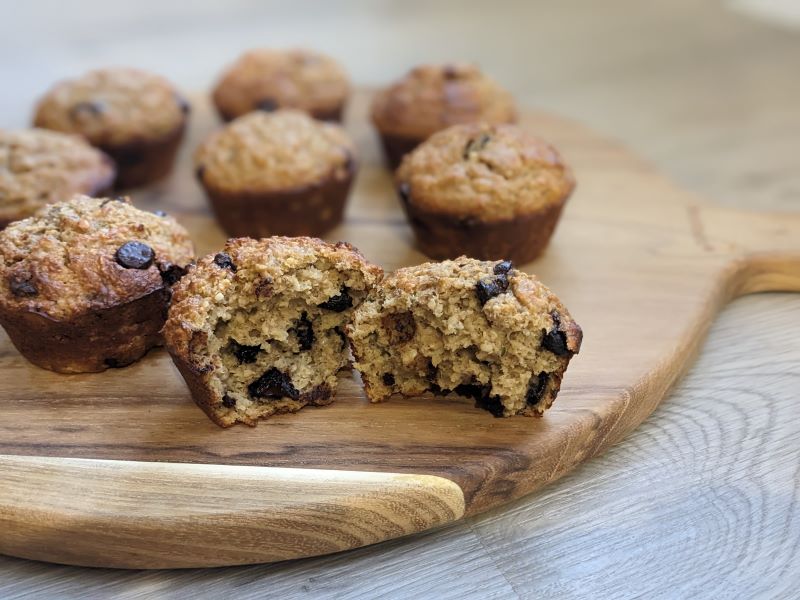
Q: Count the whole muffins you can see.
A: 7